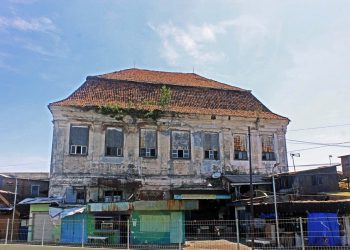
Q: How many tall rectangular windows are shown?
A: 7